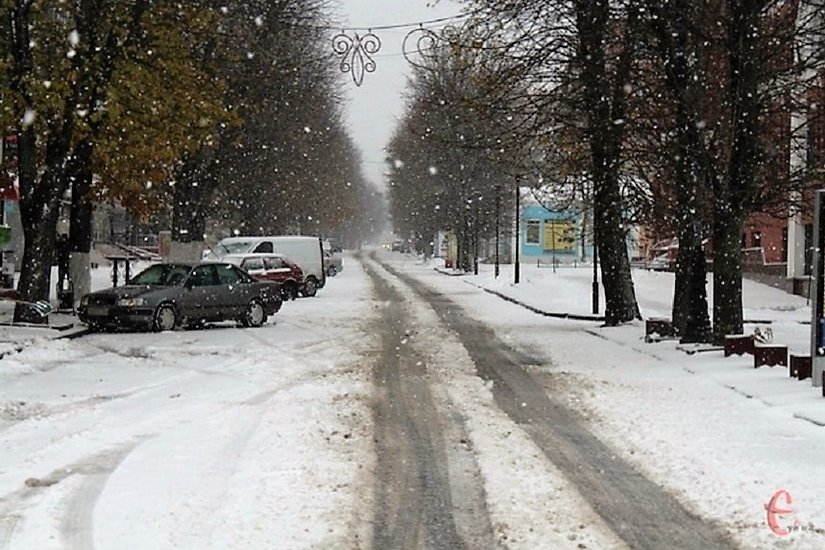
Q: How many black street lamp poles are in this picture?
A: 4